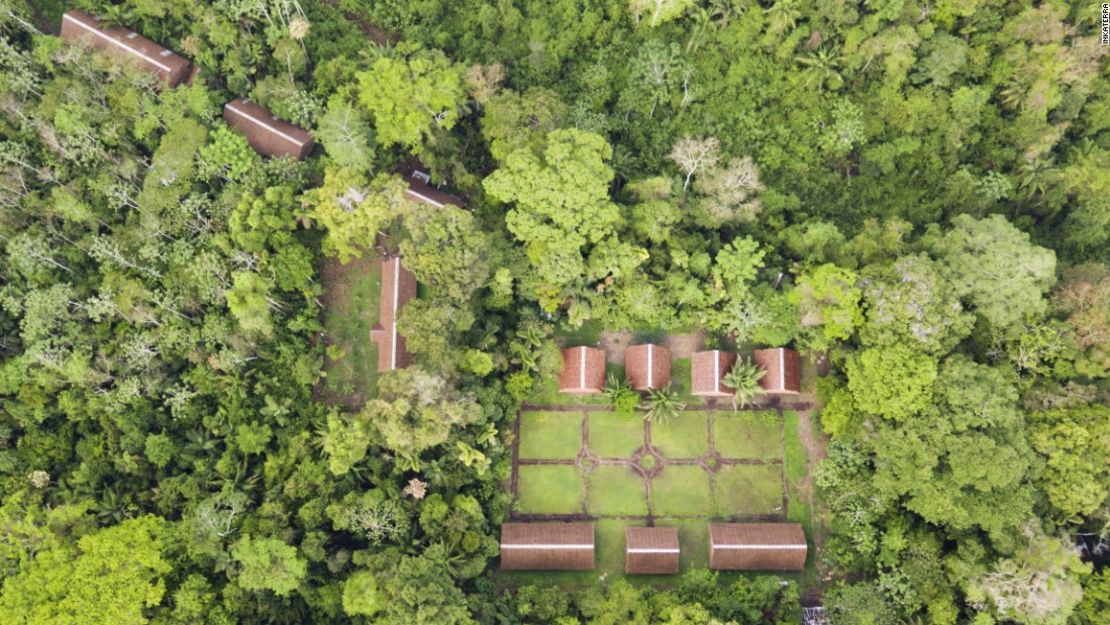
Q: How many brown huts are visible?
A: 11